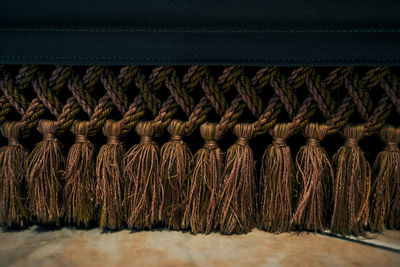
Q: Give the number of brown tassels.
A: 12